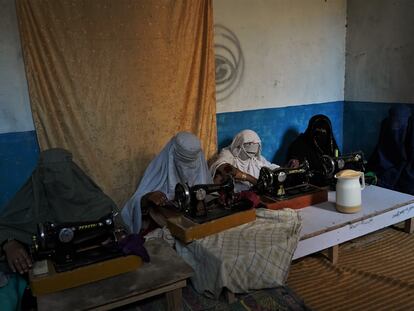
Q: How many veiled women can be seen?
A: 5